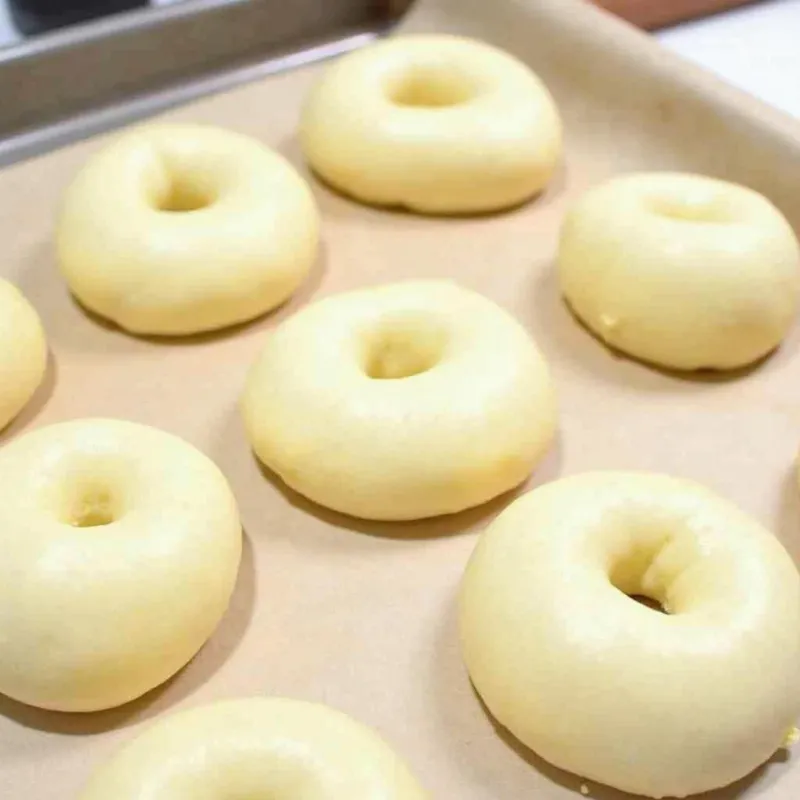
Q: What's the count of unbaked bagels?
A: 8